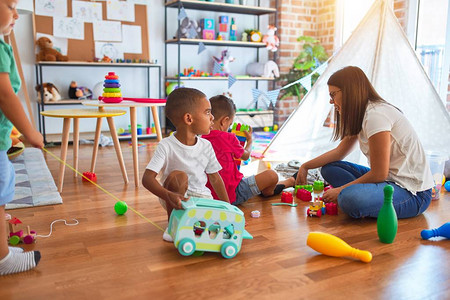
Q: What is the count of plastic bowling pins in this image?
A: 3